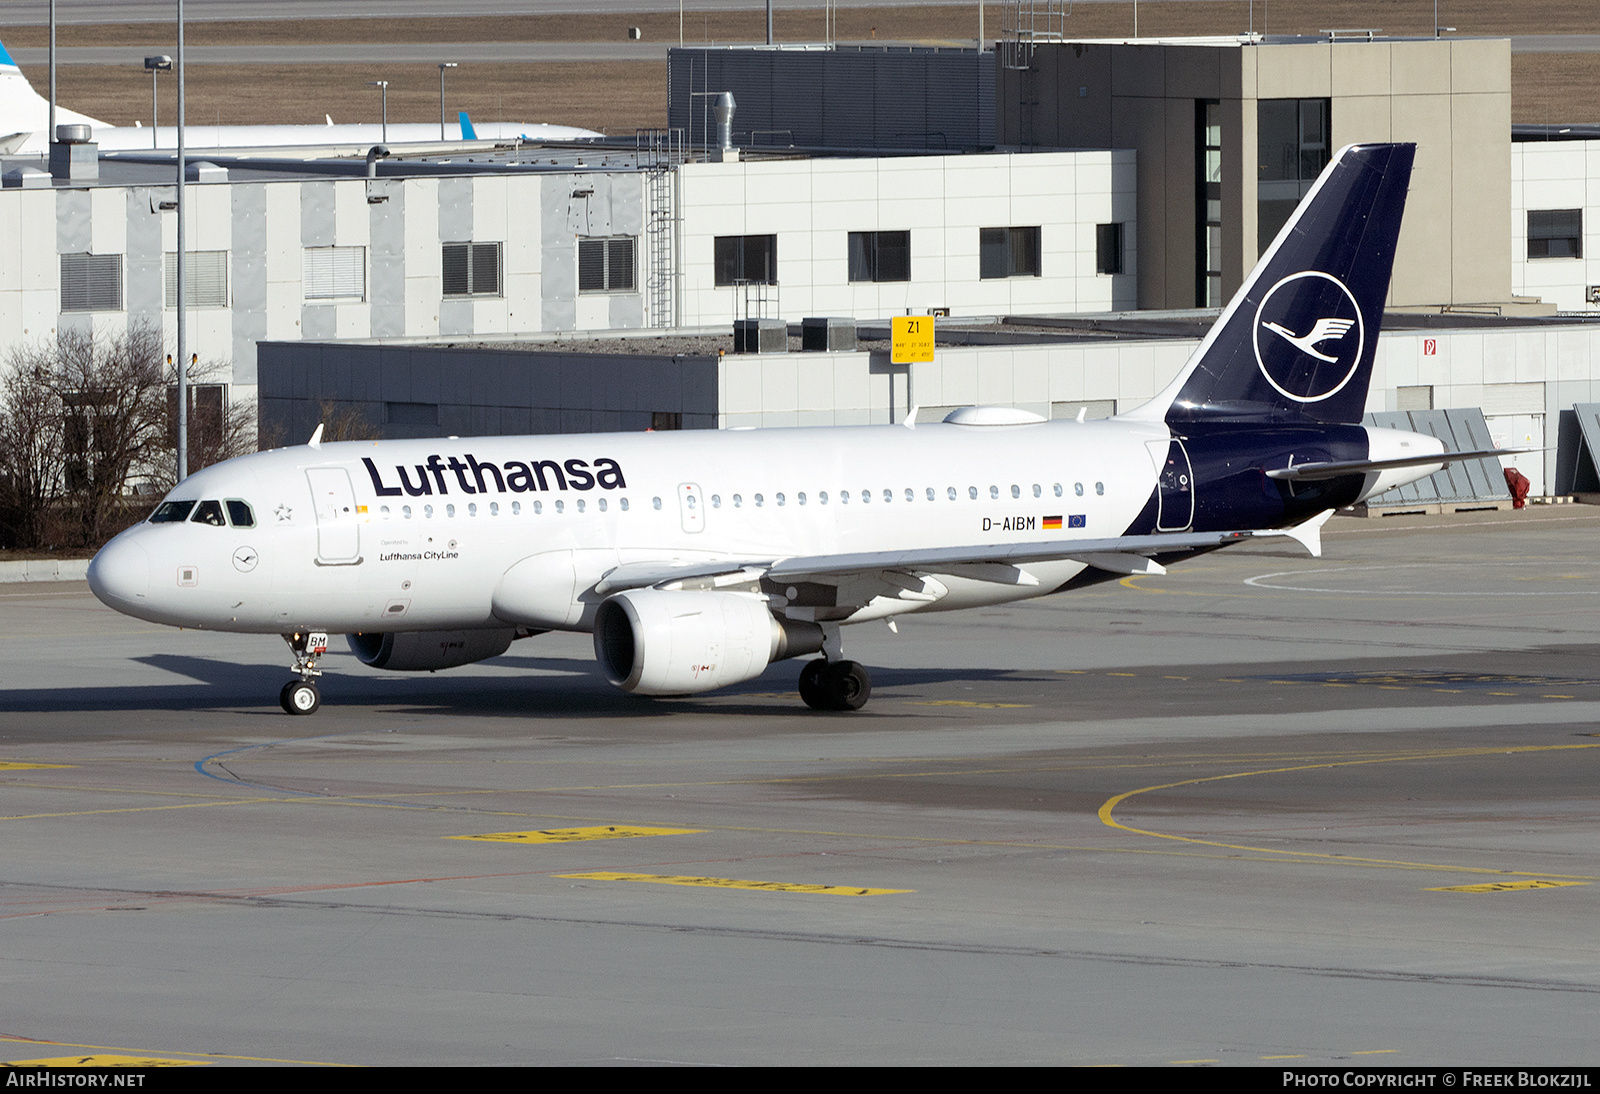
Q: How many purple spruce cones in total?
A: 0